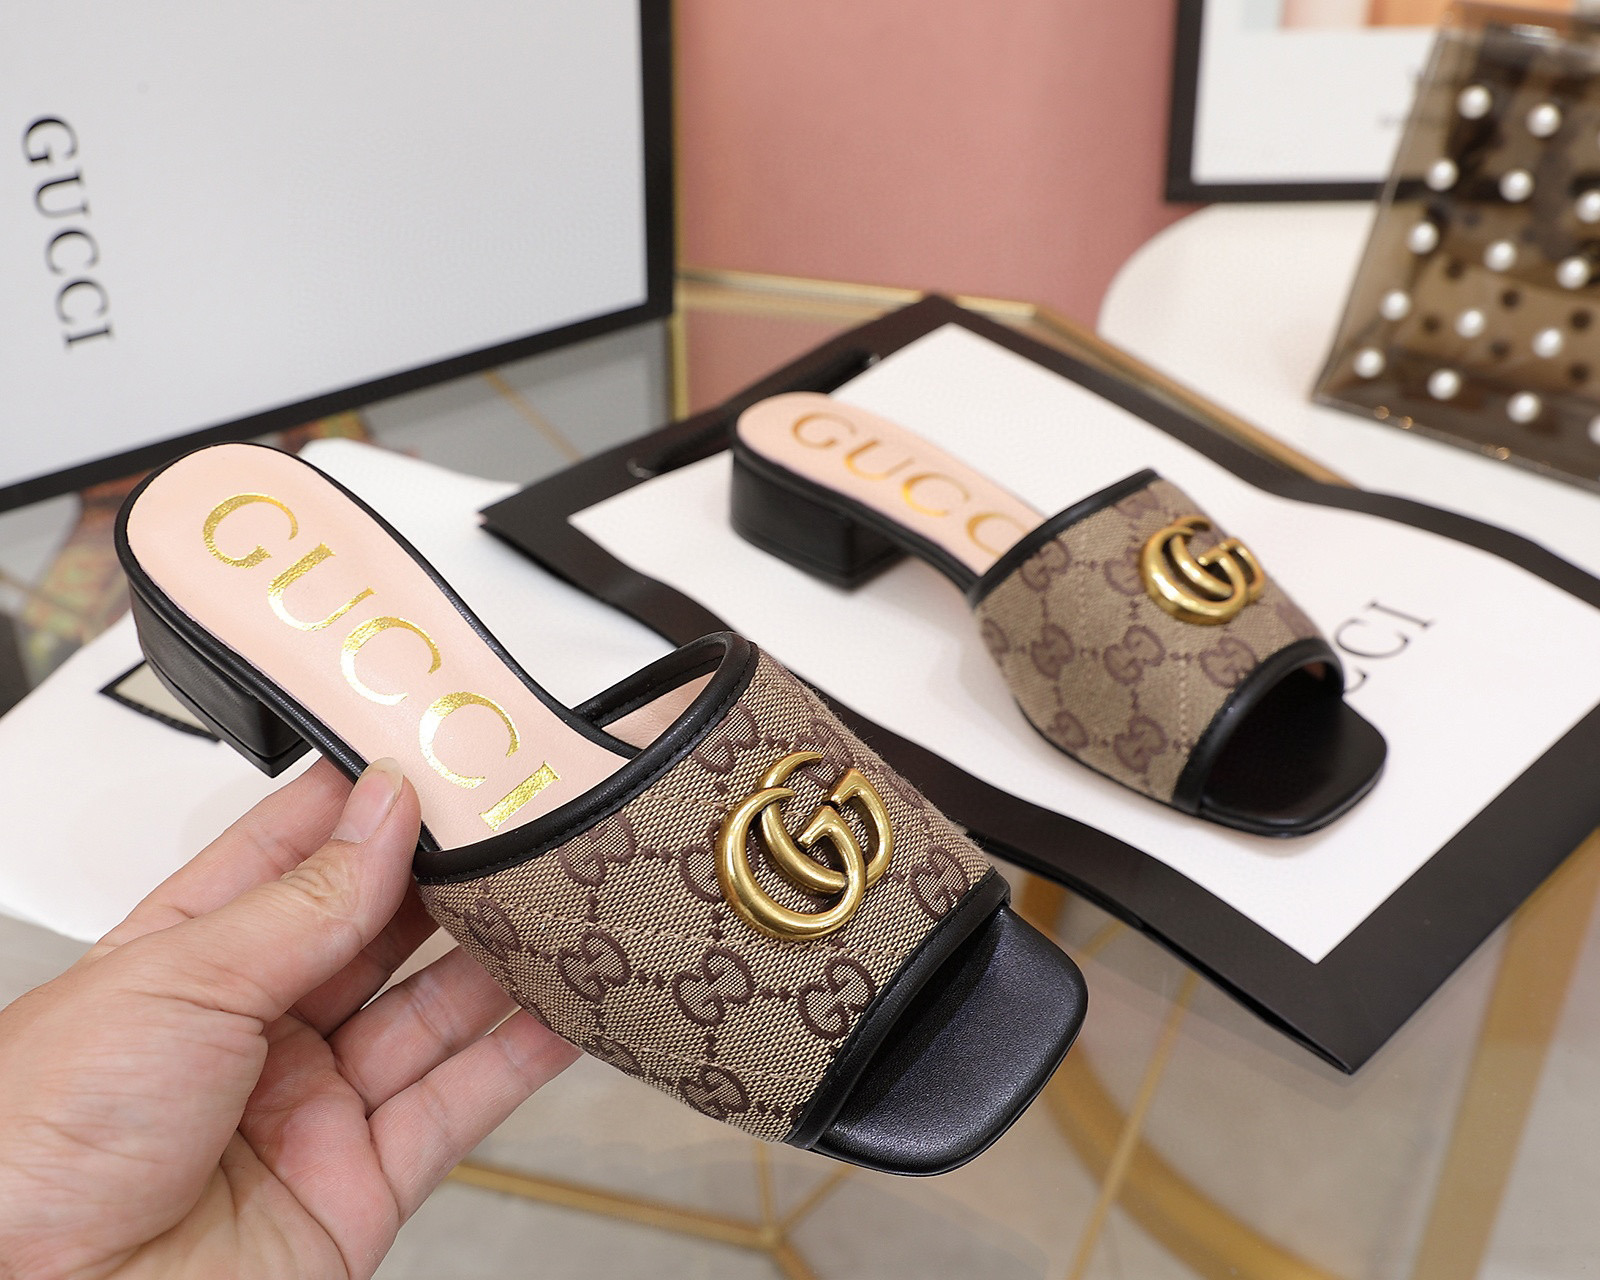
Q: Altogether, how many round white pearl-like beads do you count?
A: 15